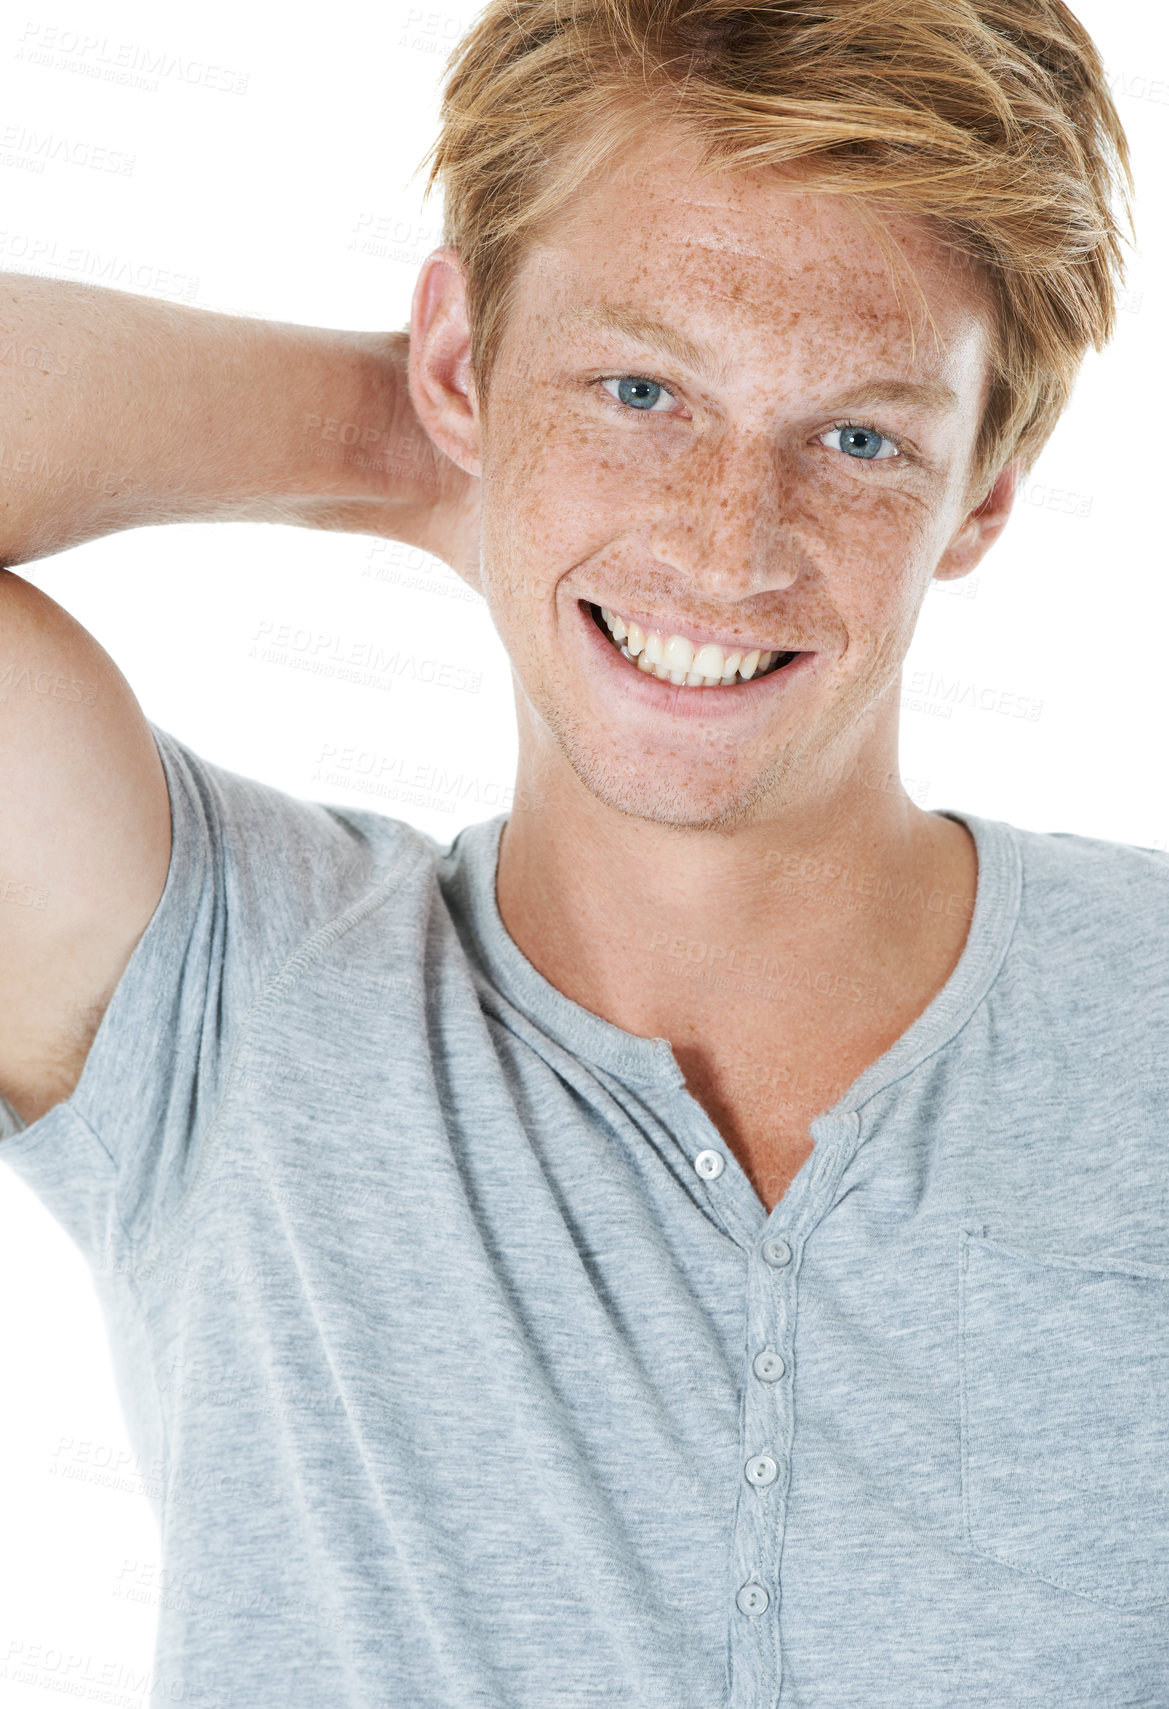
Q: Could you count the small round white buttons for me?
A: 5